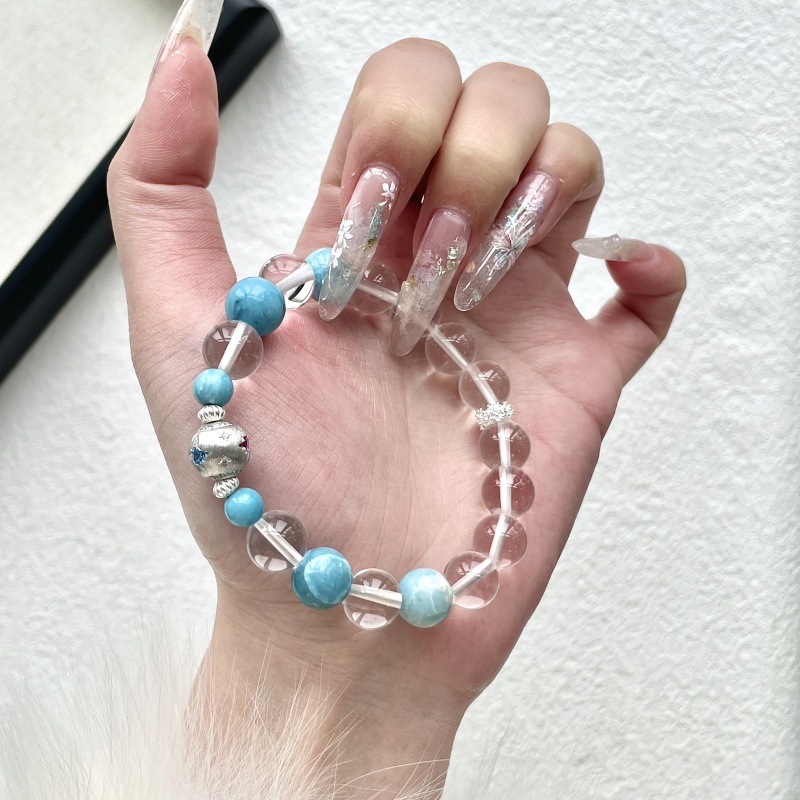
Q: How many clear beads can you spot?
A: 12